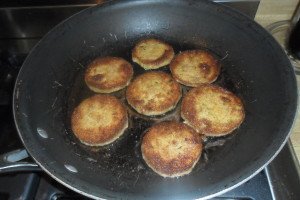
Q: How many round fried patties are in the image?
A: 7